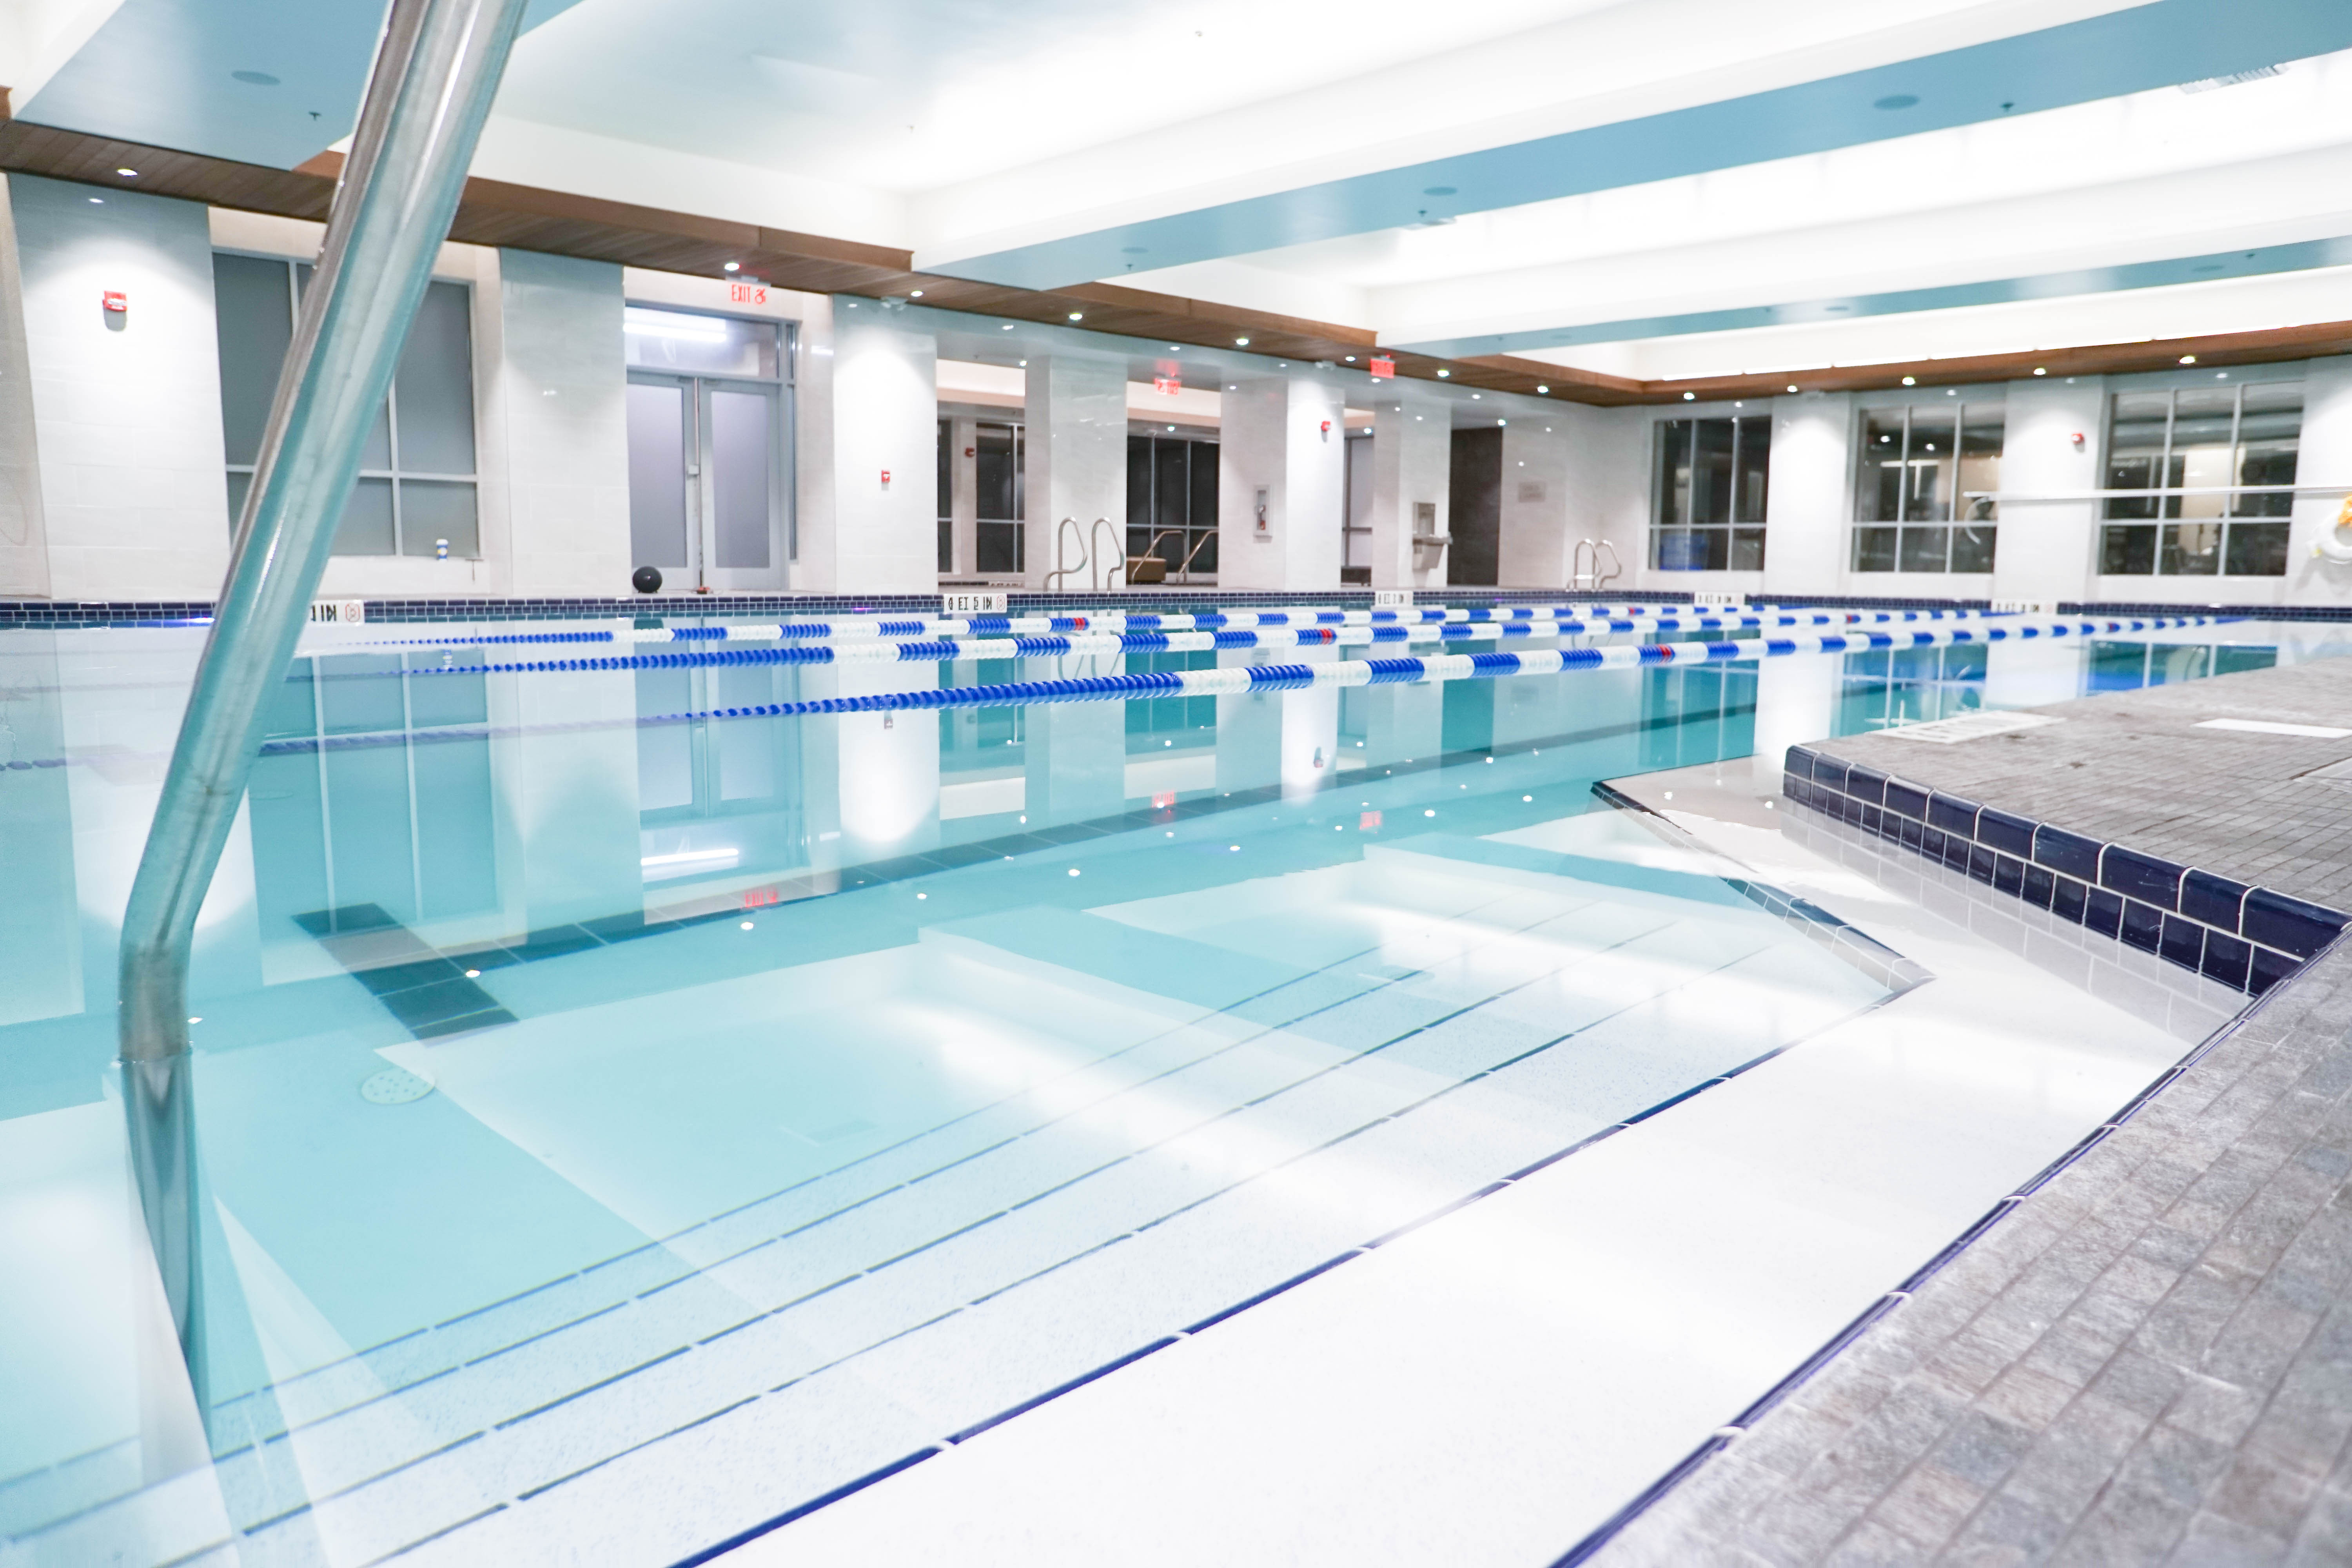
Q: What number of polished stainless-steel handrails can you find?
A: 7